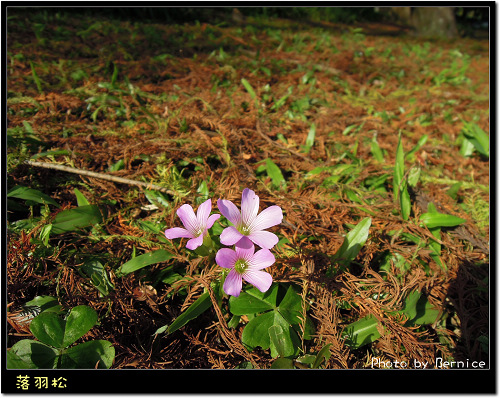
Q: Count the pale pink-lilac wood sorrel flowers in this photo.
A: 3